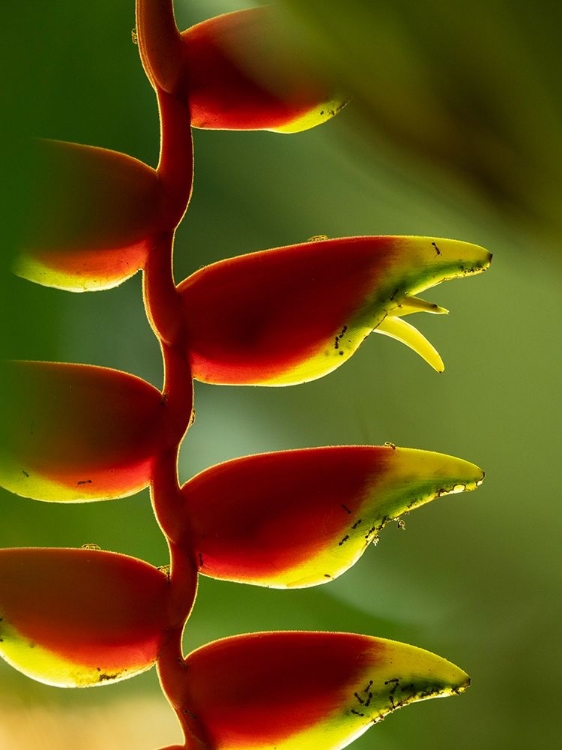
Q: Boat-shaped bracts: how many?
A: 7